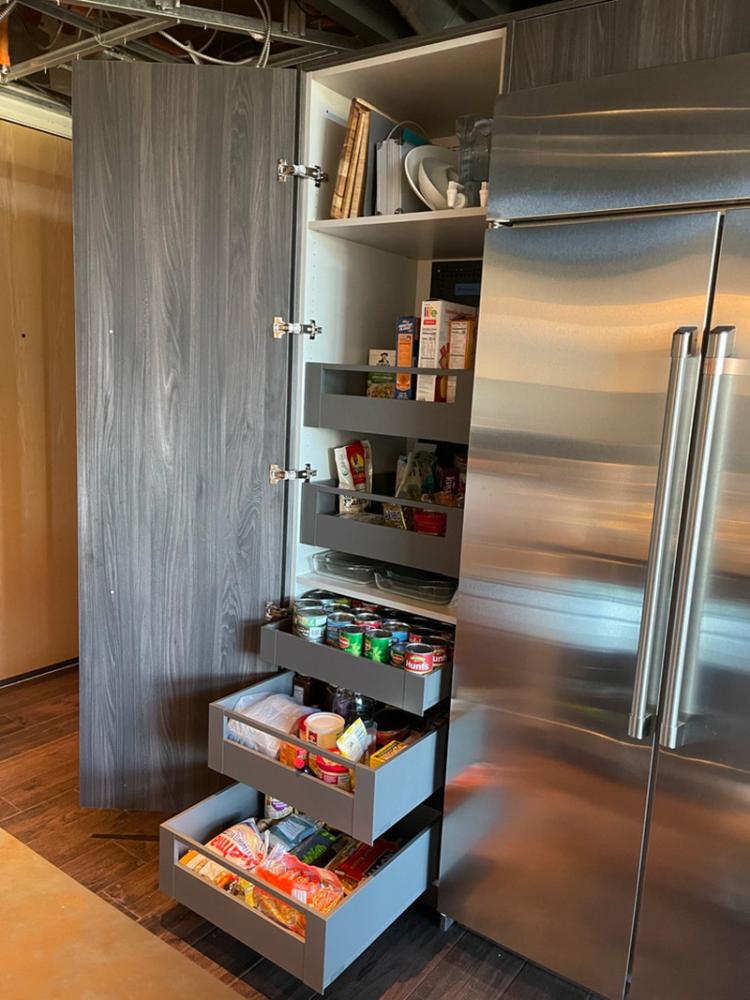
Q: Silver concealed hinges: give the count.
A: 4